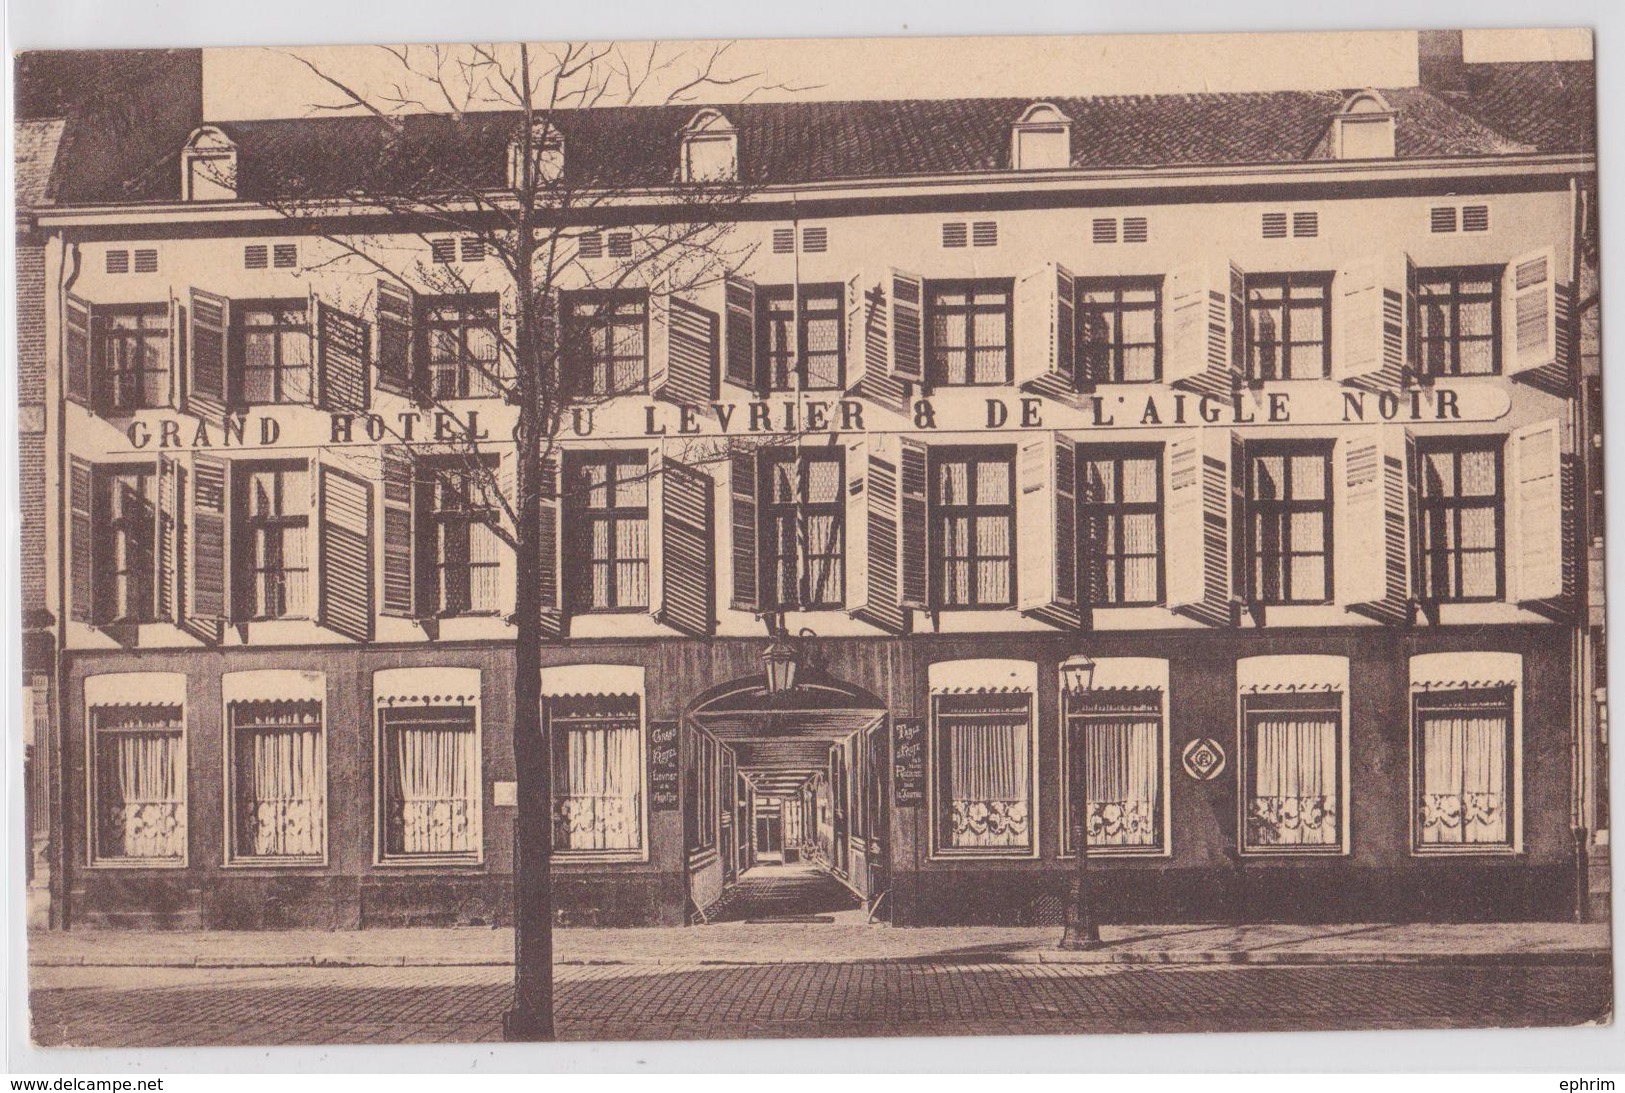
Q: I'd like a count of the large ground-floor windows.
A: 8